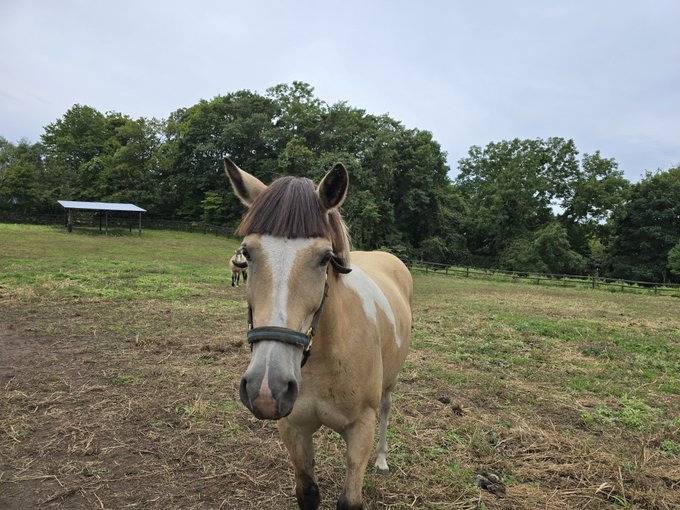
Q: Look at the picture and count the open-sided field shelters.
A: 1